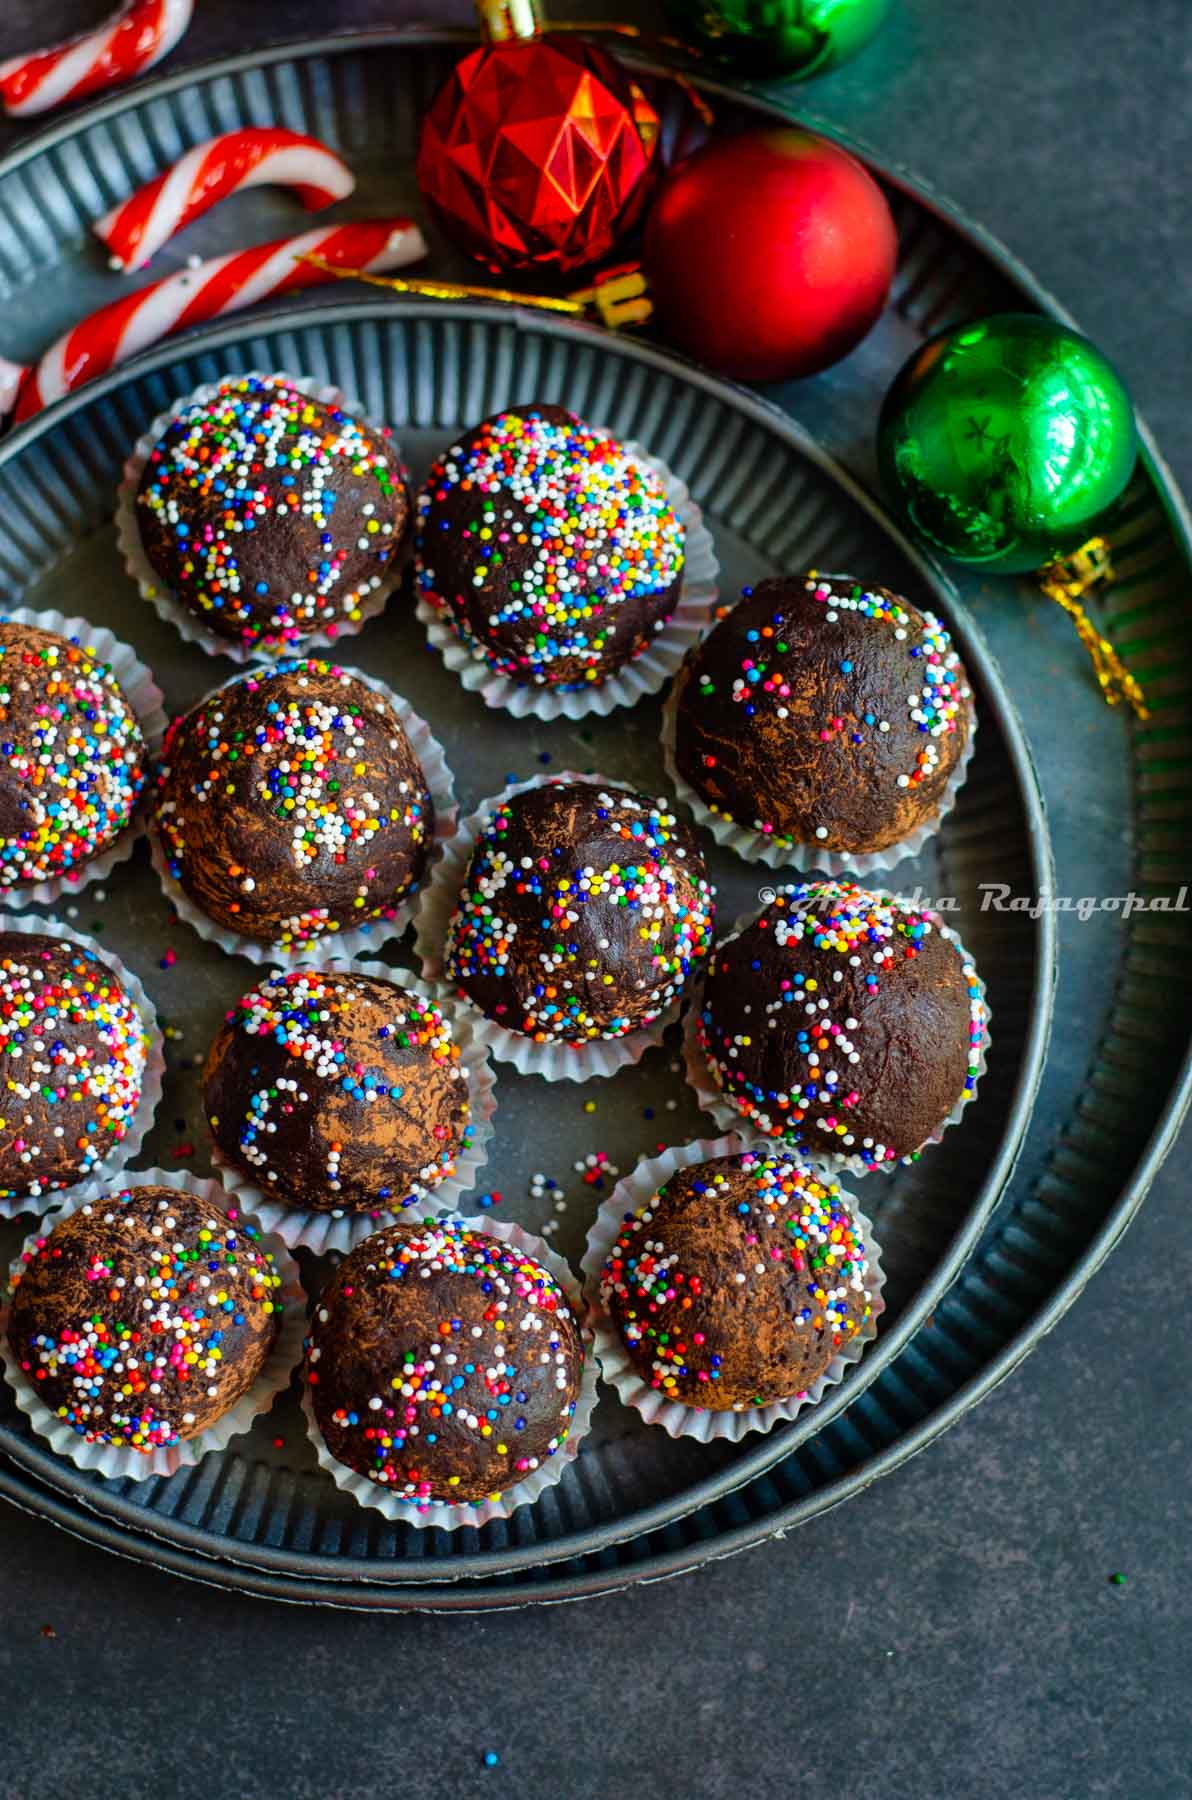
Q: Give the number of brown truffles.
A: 12